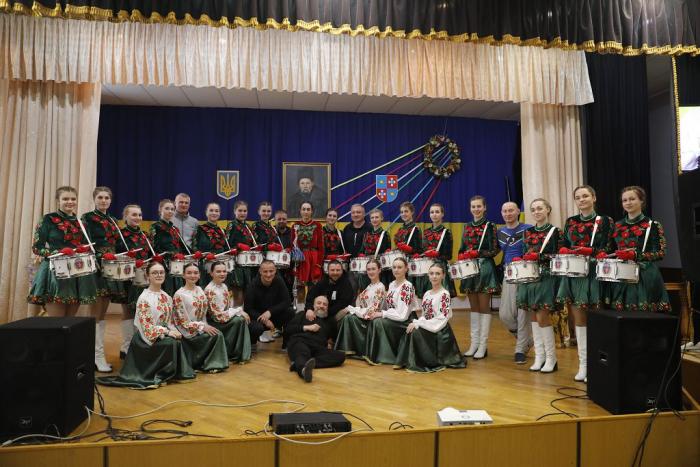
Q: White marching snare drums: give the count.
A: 15